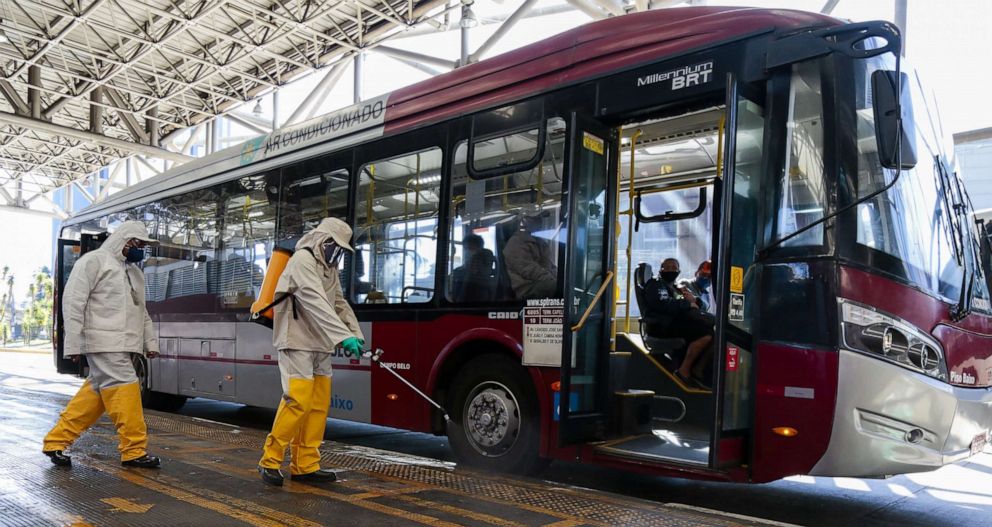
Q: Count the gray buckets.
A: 0